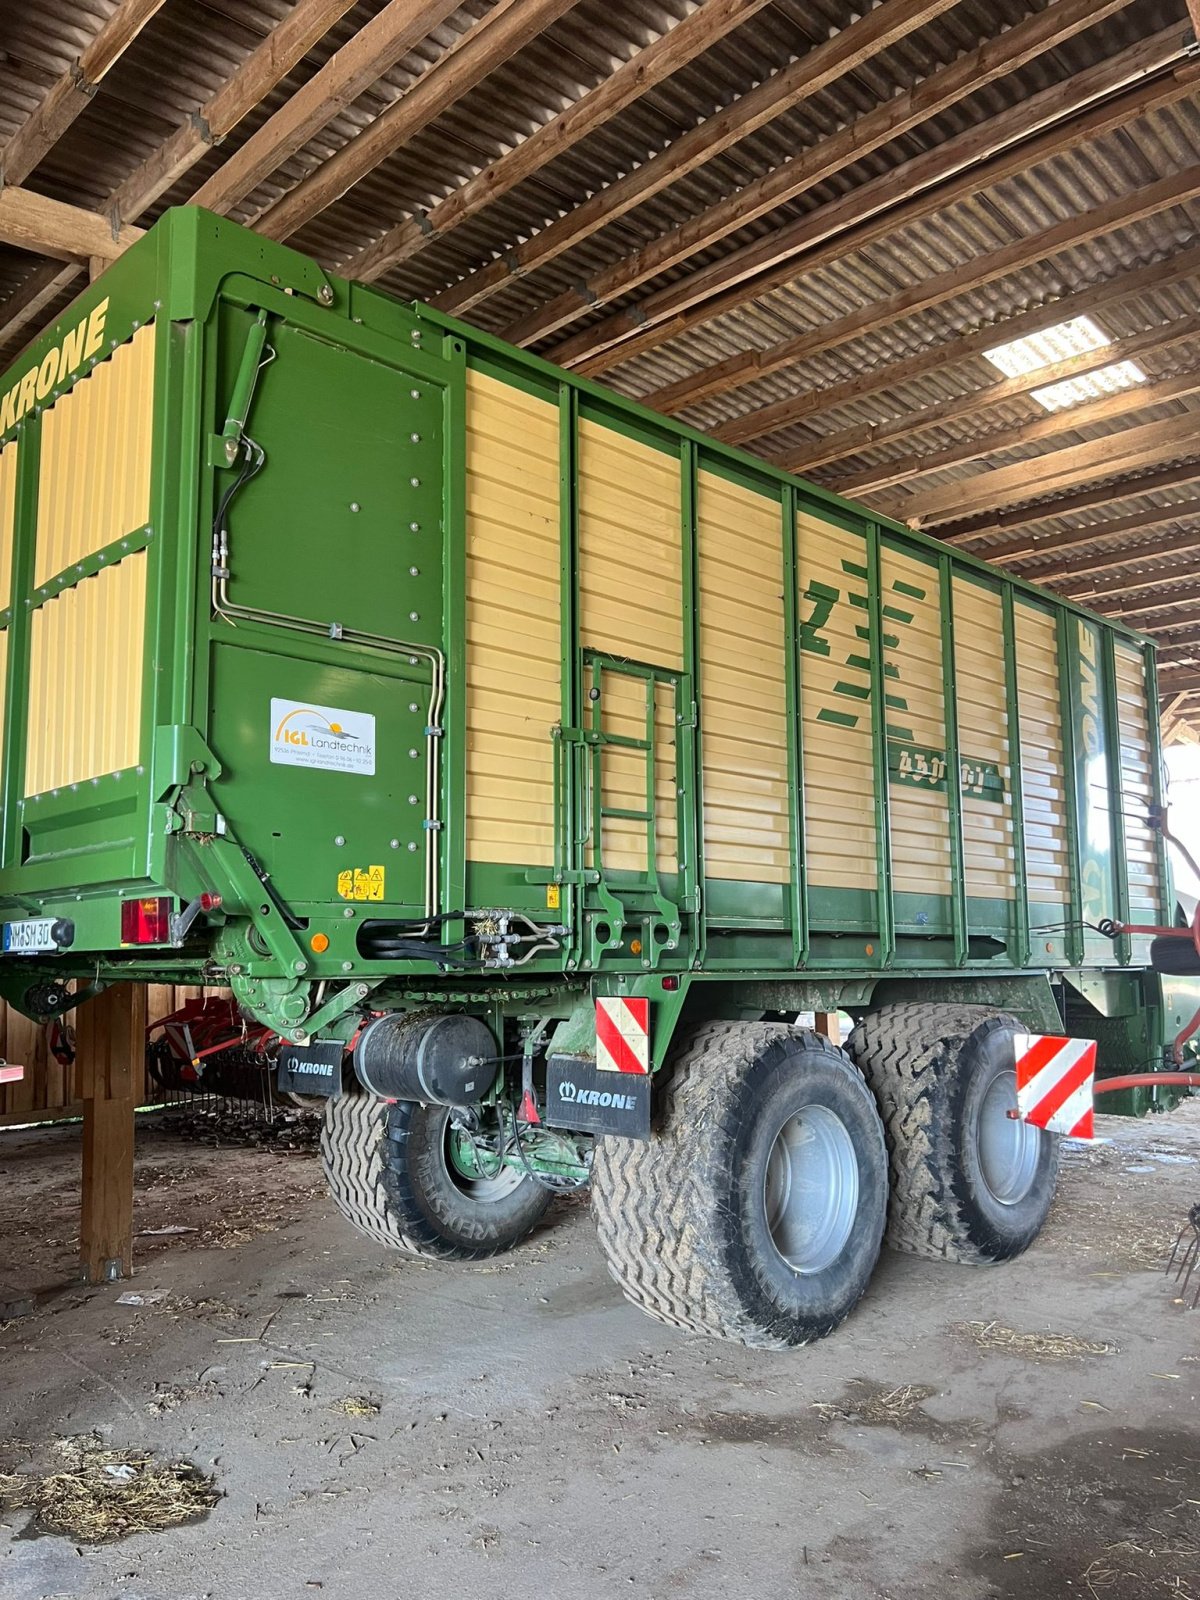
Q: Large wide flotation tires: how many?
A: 3